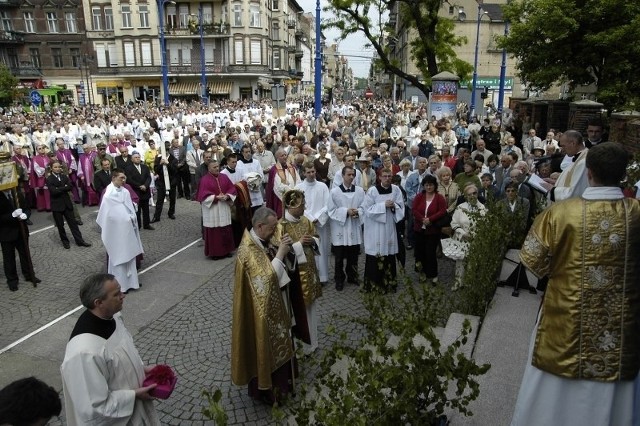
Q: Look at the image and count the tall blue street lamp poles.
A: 5